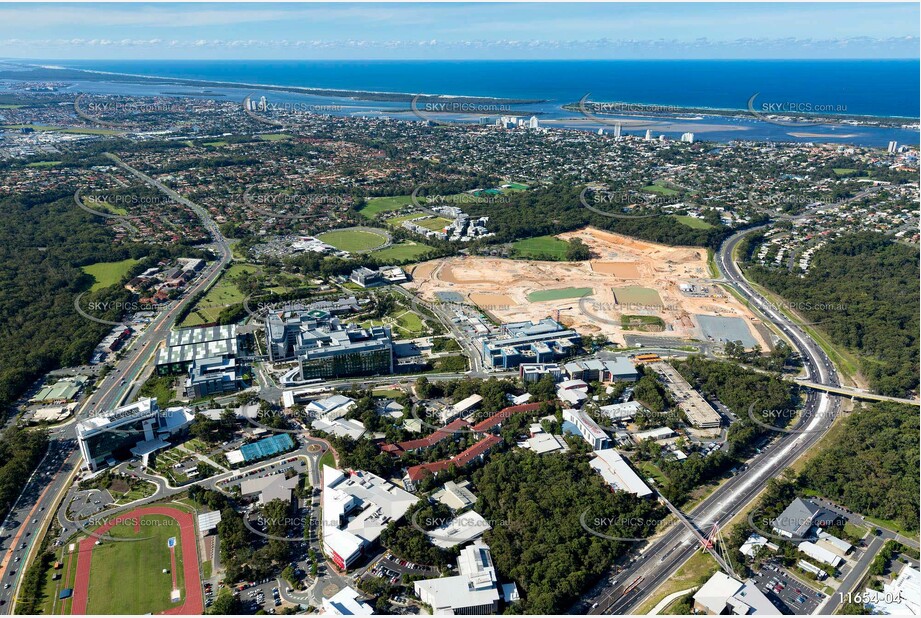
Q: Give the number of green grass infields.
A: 1